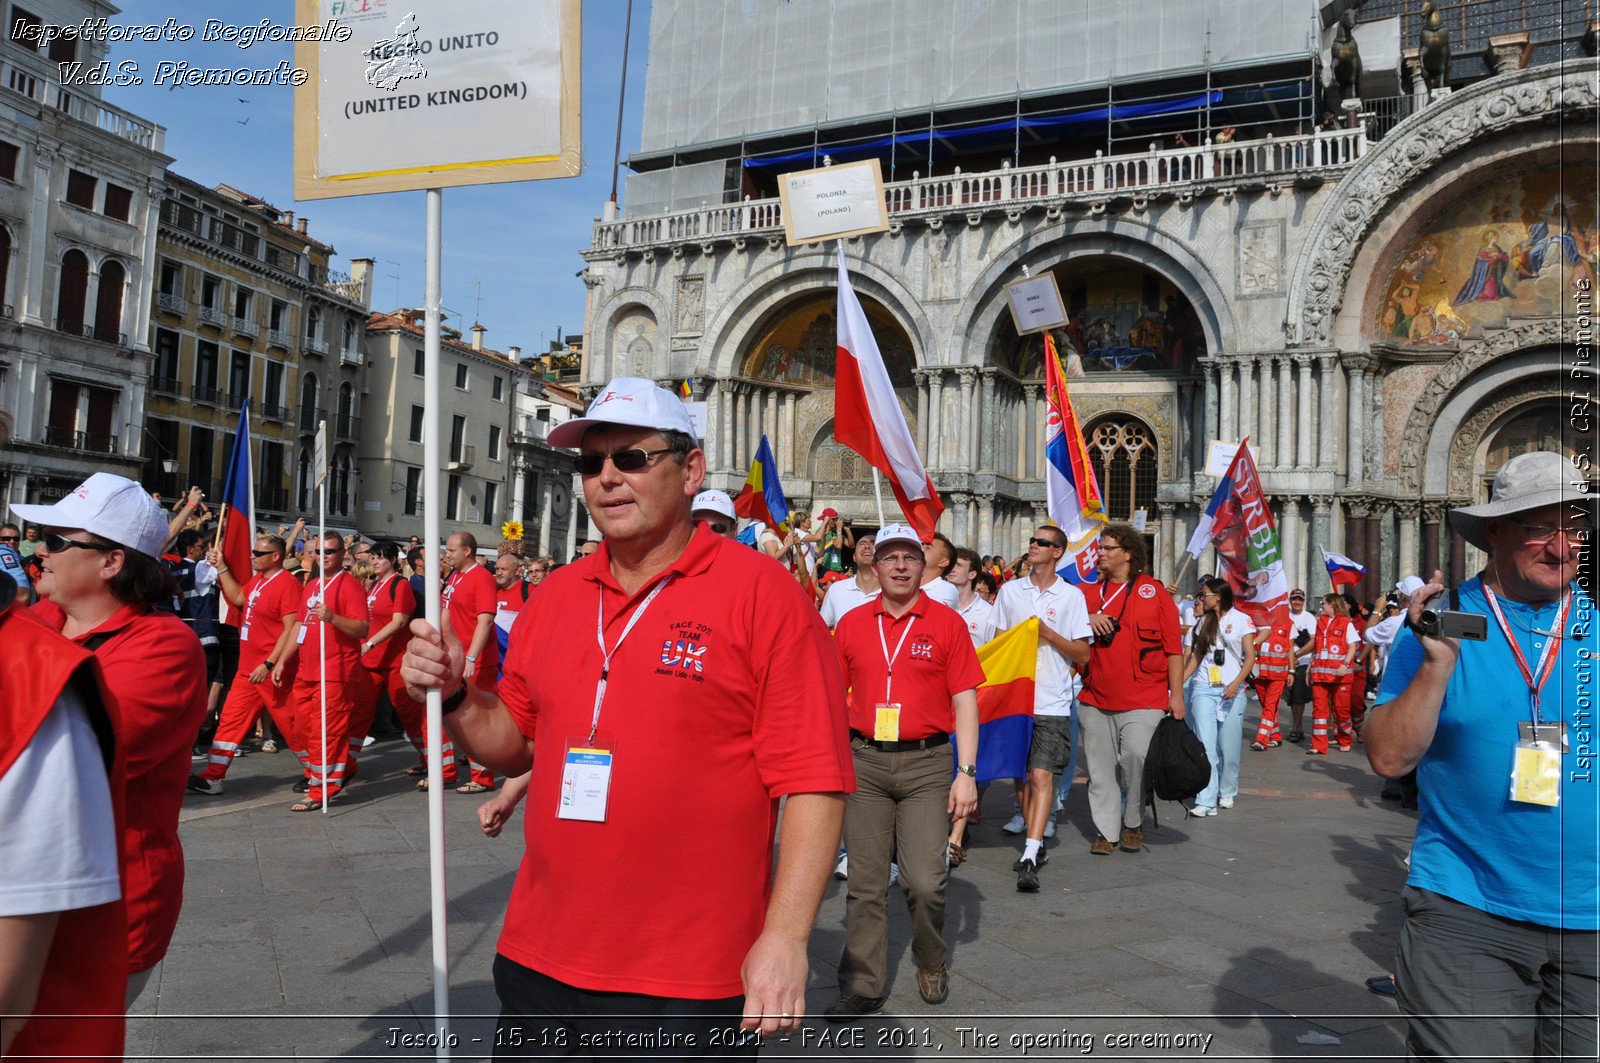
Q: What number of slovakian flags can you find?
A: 1